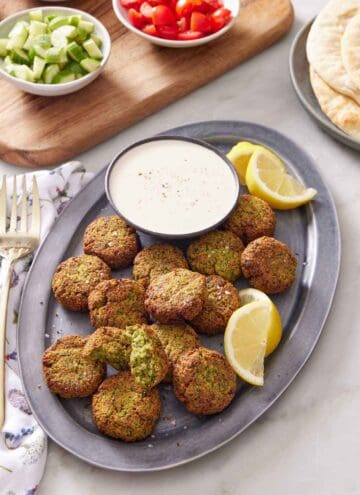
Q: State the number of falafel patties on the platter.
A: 14